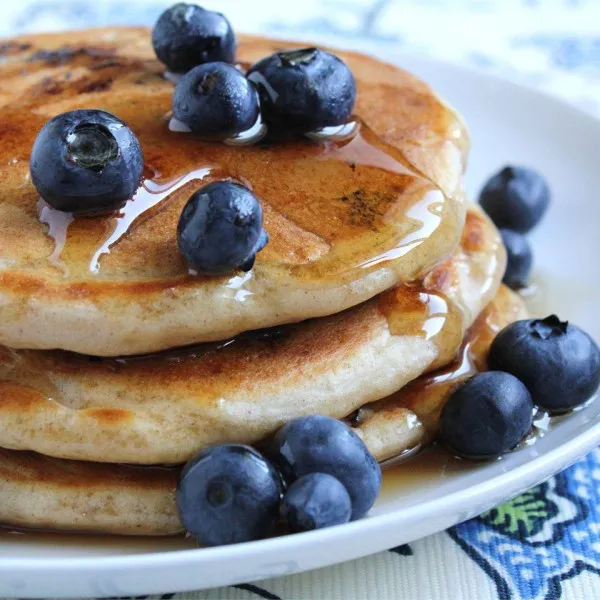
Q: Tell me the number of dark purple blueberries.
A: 12